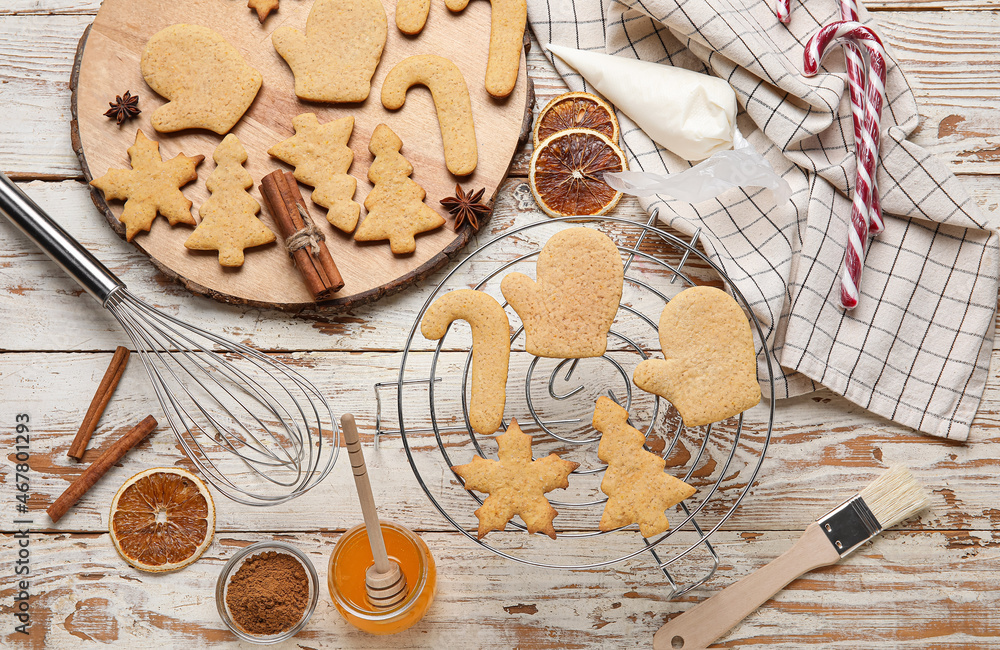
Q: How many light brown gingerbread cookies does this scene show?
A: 15